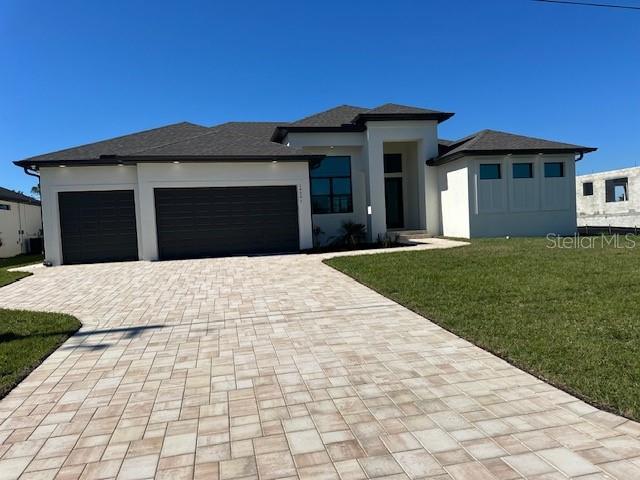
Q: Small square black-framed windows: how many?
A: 3